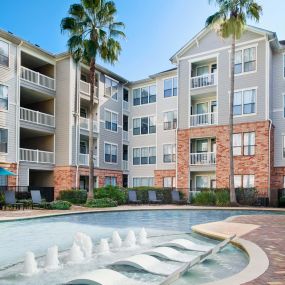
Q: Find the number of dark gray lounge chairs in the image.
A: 5